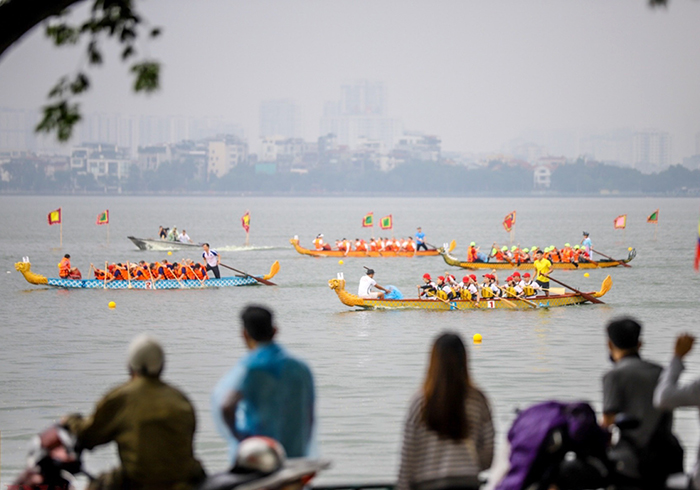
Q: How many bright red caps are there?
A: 10